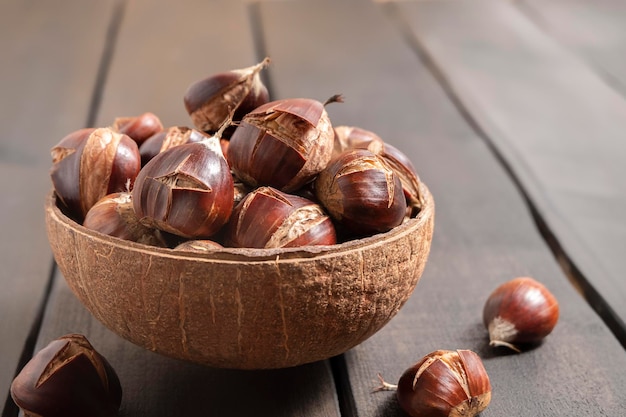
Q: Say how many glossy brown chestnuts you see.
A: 15